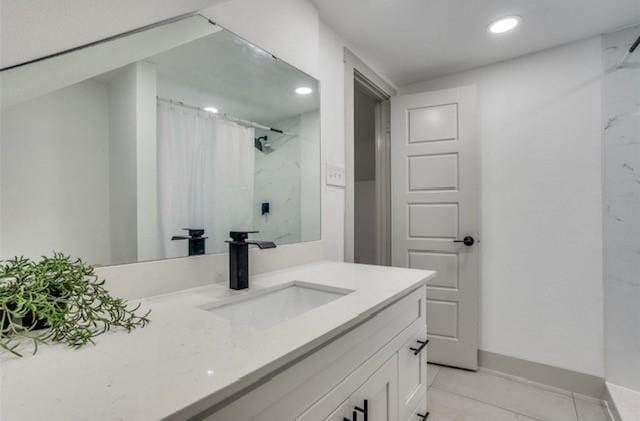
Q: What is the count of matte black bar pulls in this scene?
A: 4